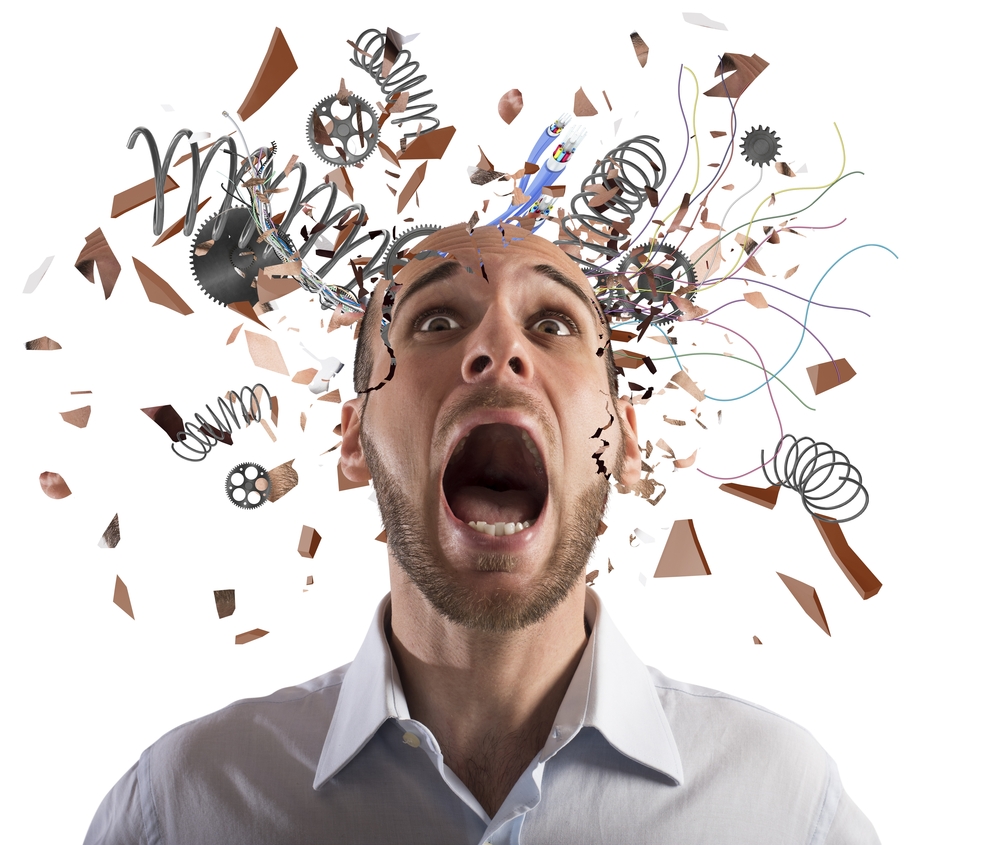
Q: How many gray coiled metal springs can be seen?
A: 5